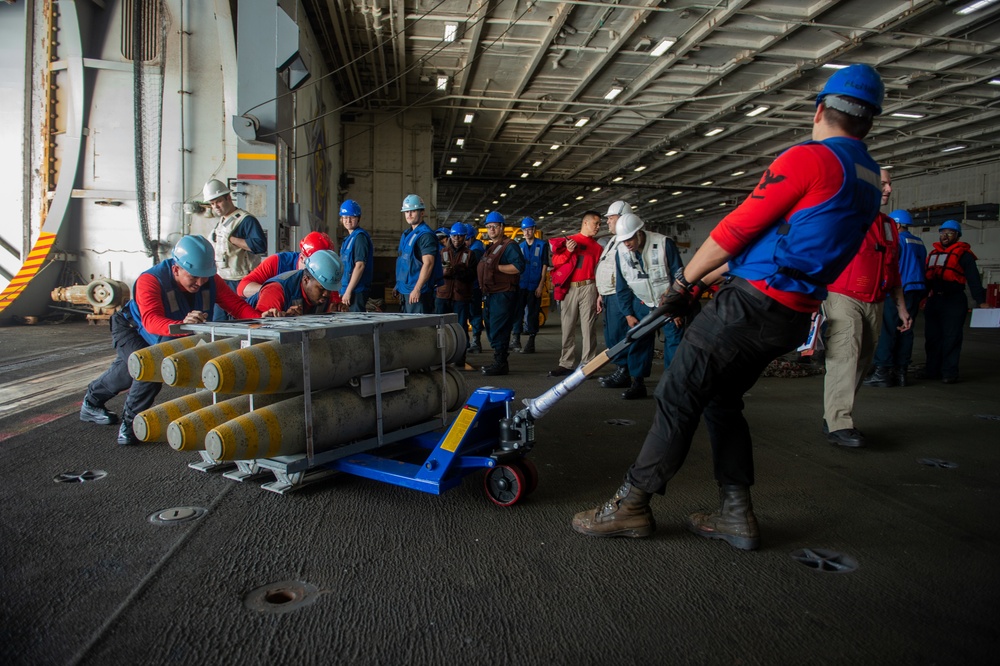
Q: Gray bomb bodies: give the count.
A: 6